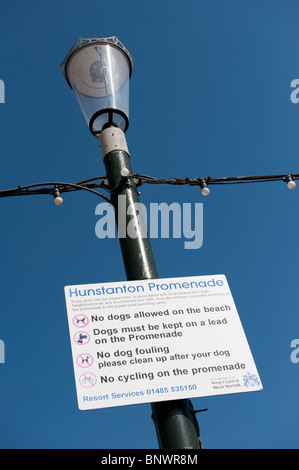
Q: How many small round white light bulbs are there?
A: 4